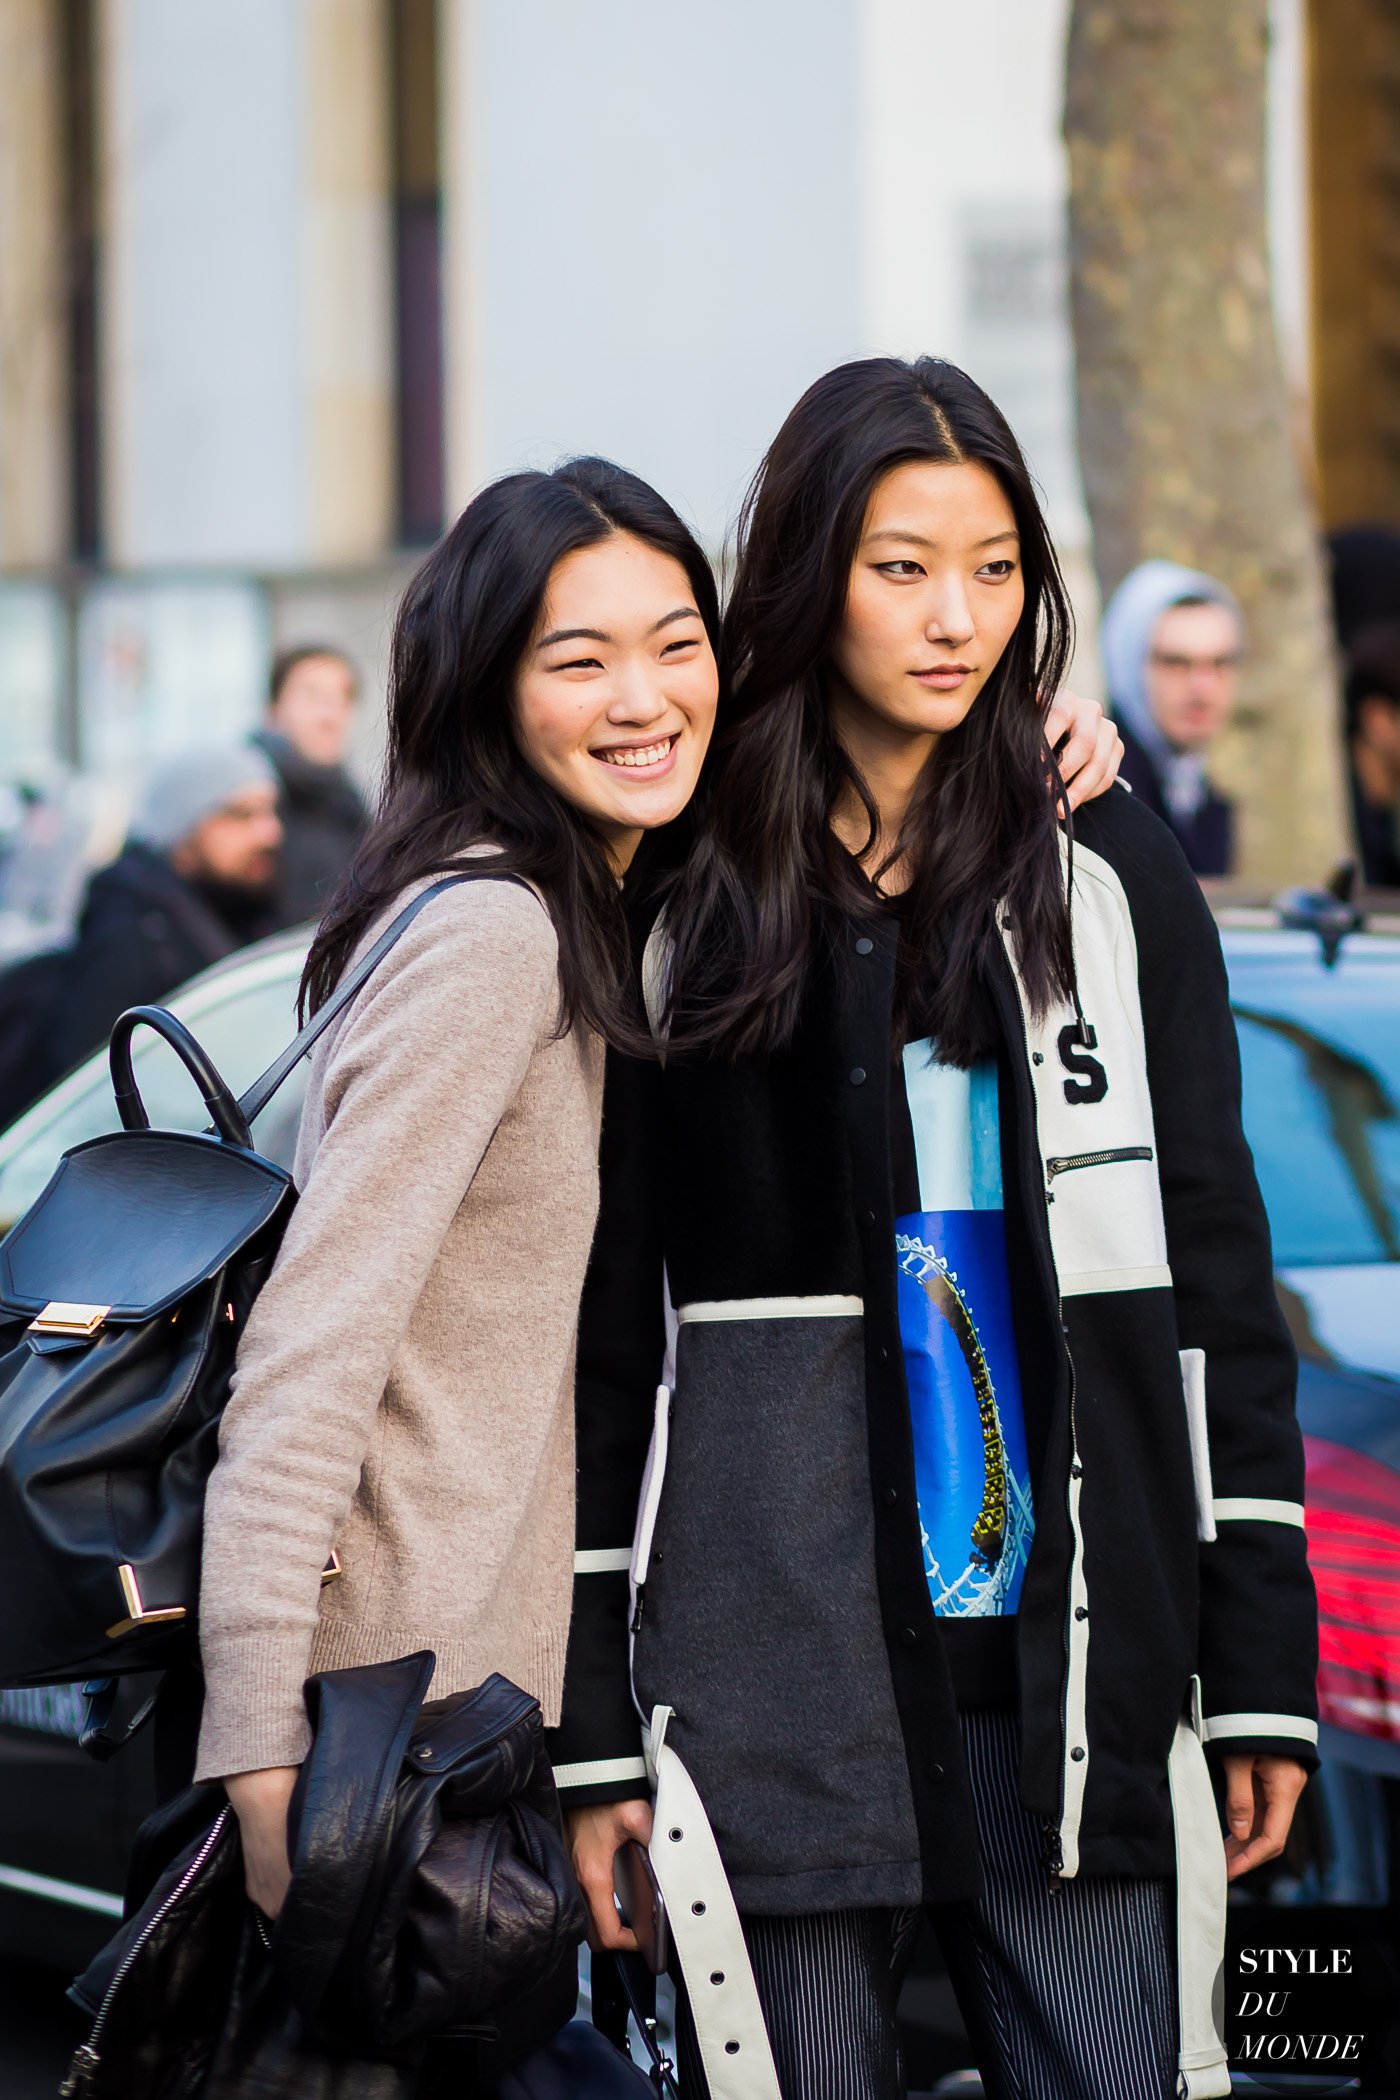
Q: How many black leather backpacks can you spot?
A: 1